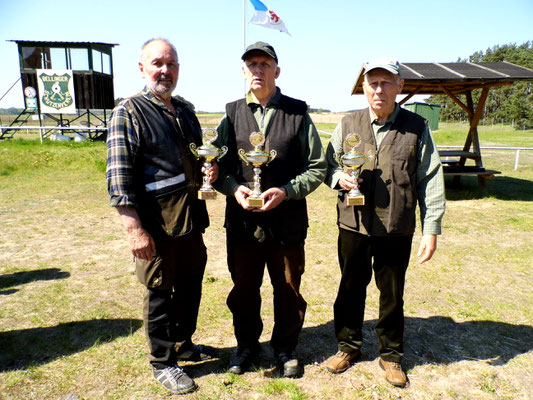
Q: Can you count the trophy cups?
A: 3